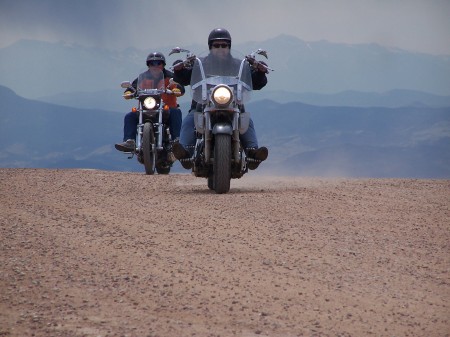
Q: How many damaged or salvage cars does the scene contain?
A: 0